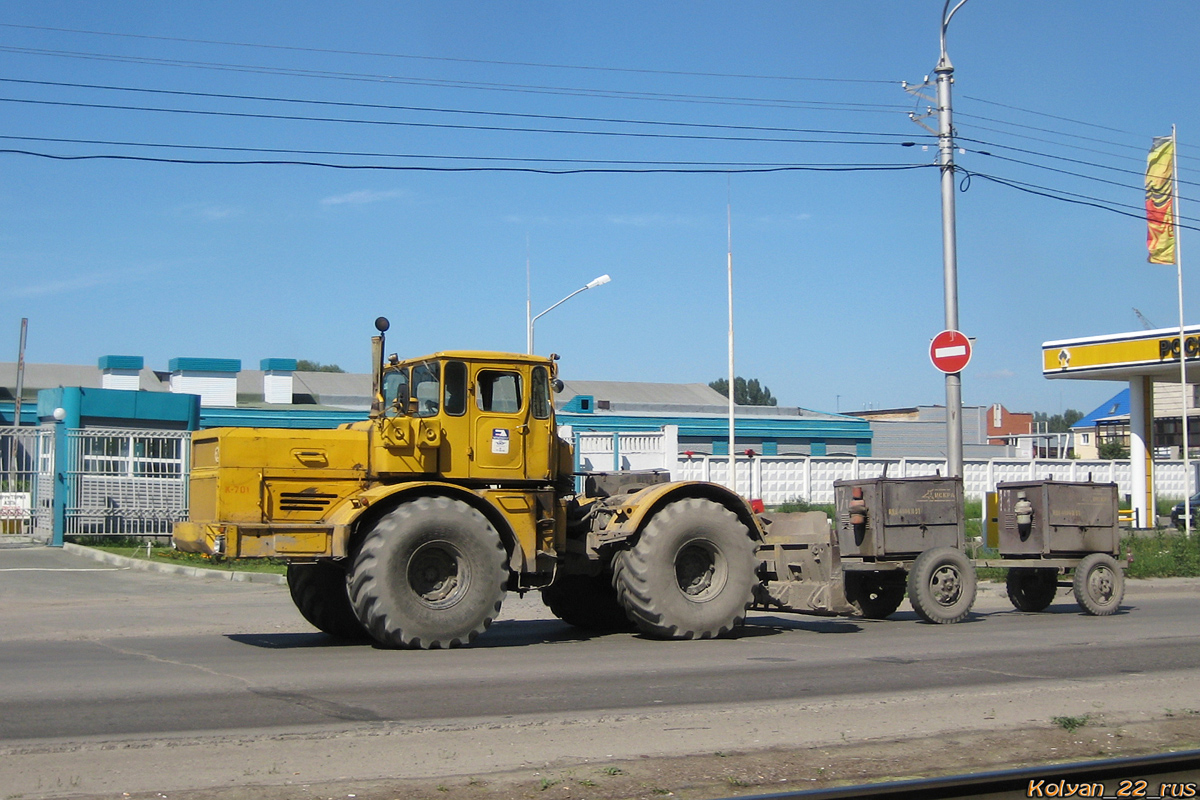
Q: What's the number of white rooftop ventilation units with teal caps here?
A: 3